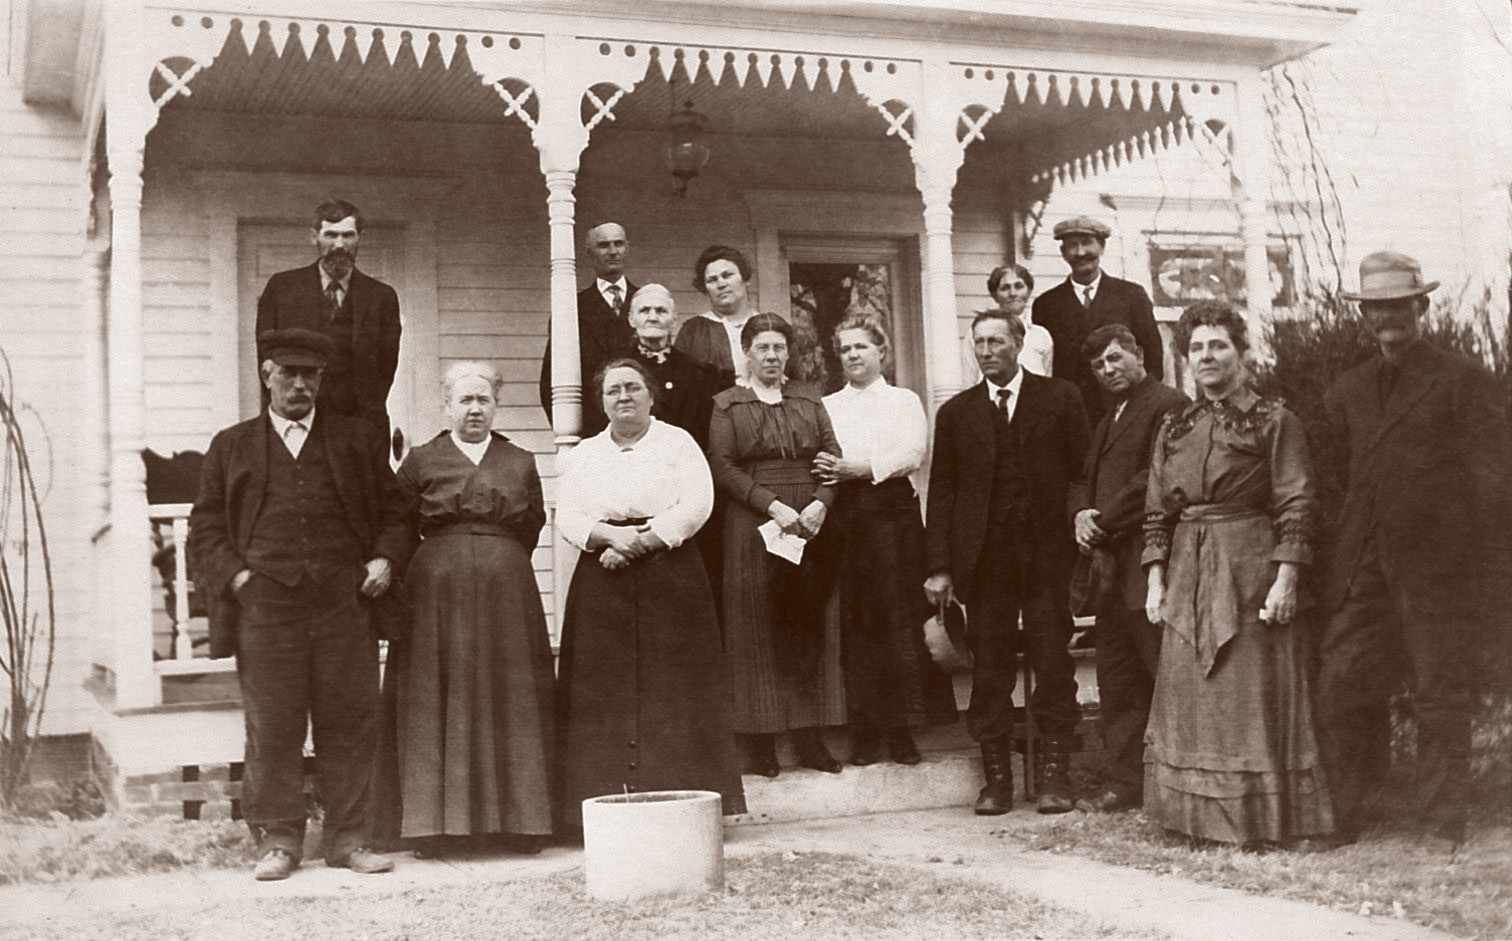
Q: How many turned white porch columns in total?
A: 4